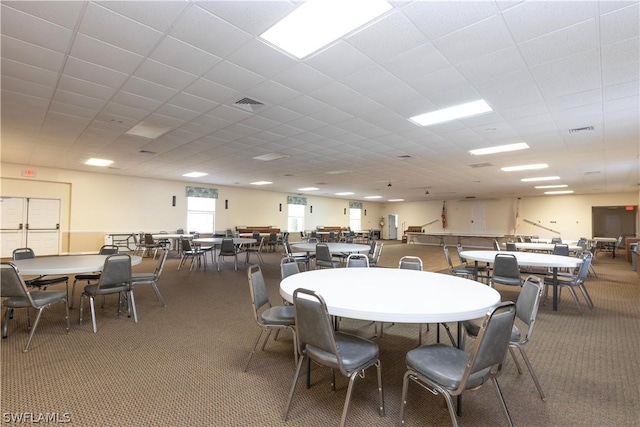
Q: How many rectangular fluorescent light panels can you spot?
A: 14